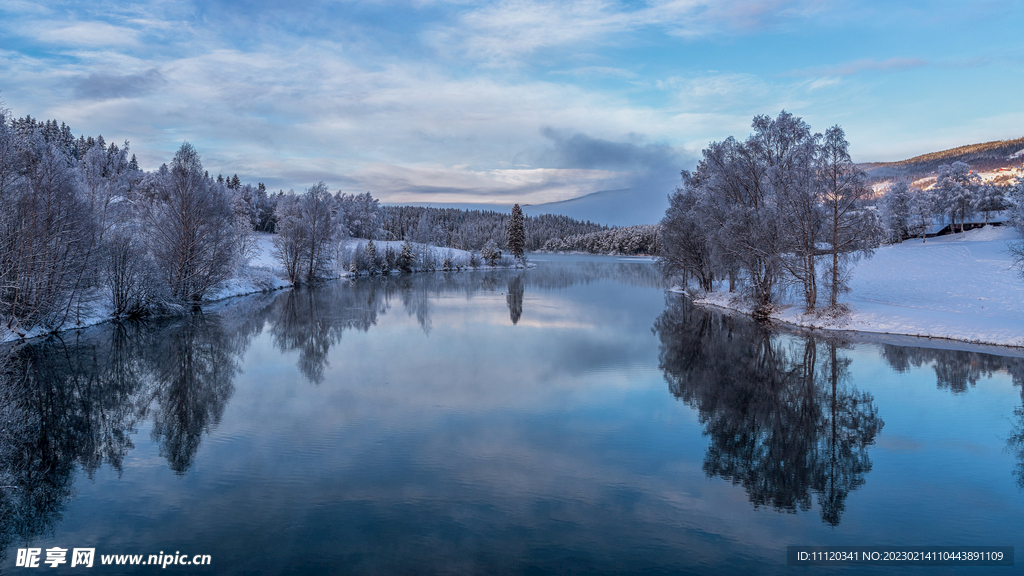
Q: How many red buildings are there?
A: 2